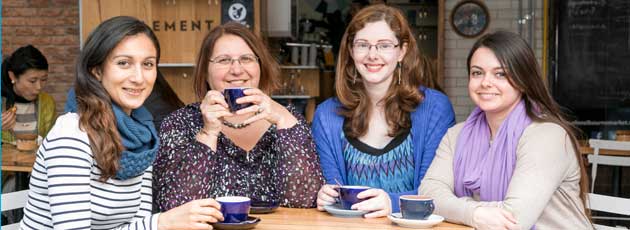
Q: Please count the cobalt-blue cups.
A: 3